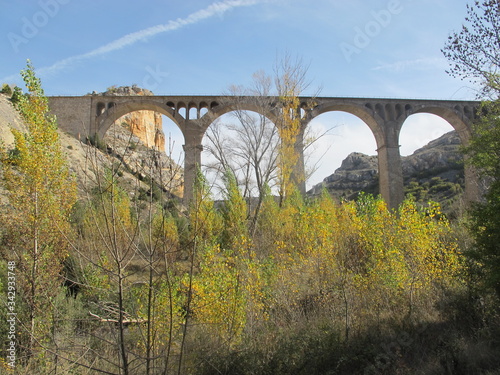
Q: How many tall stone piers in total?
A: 4